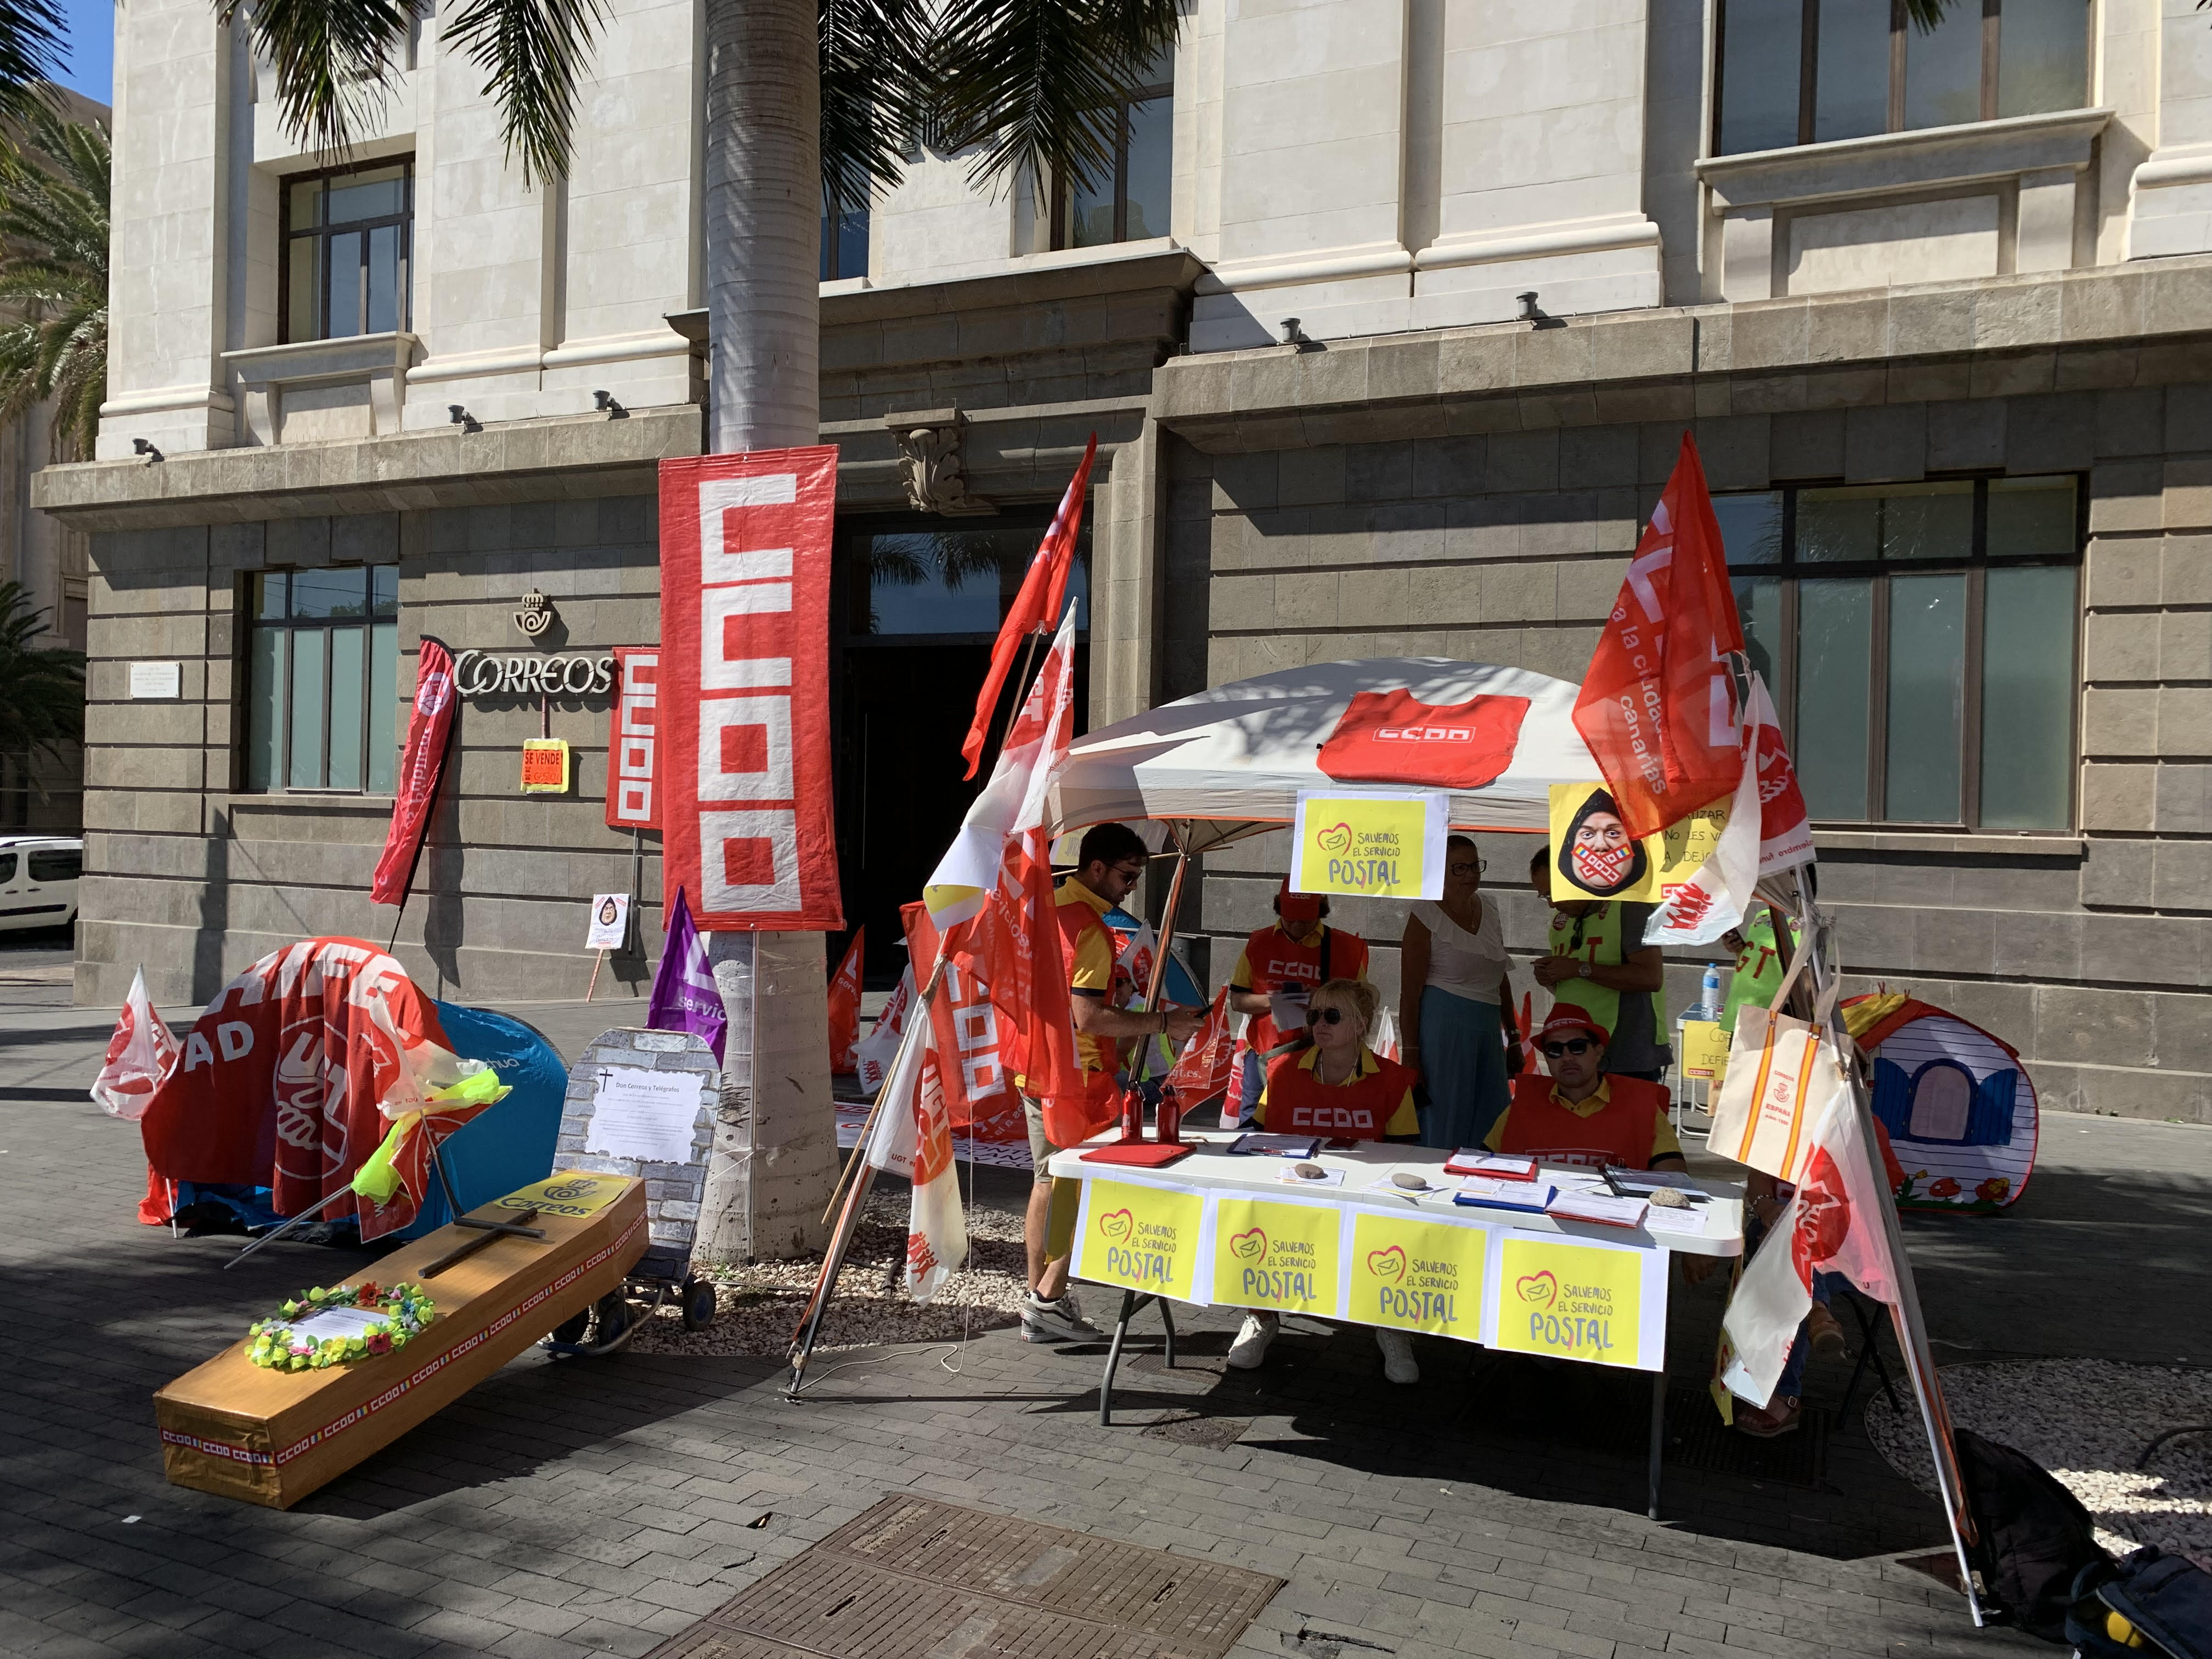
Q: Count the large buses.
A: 0